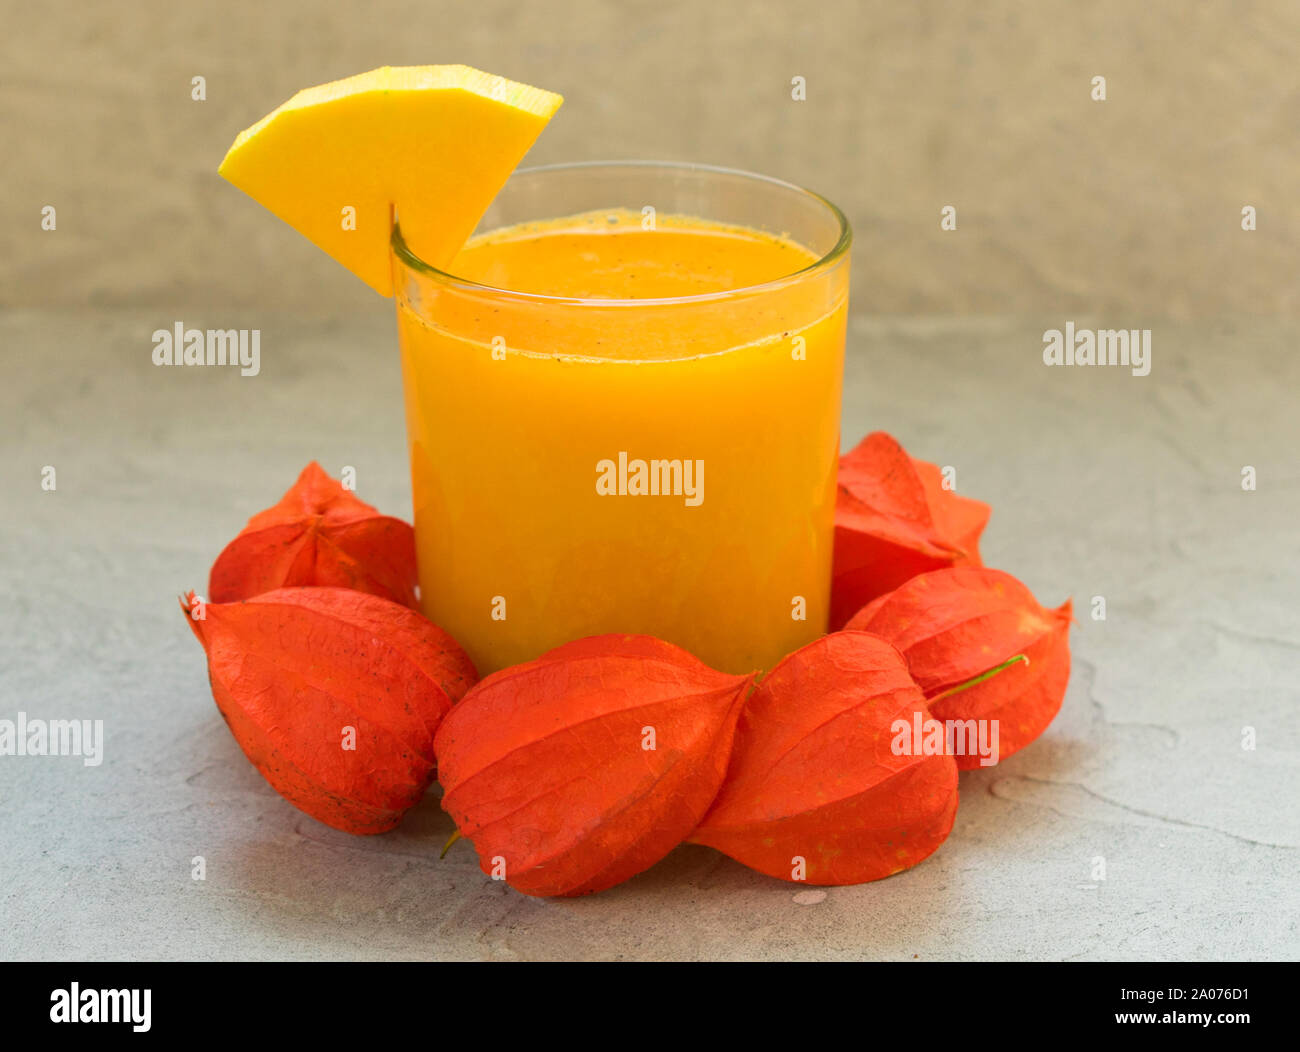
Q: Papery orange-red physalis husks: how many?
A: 6